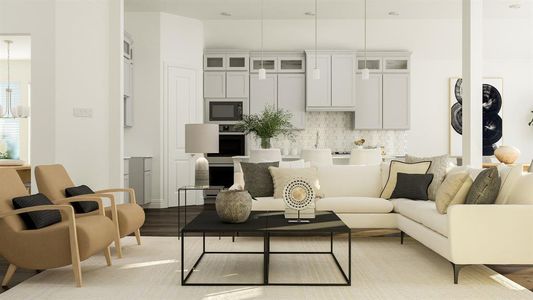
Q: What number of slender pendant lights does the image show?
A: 3